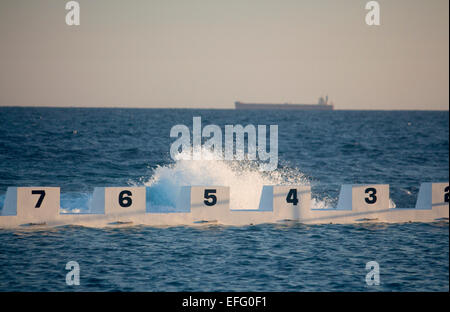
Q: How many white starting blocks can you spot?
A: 6